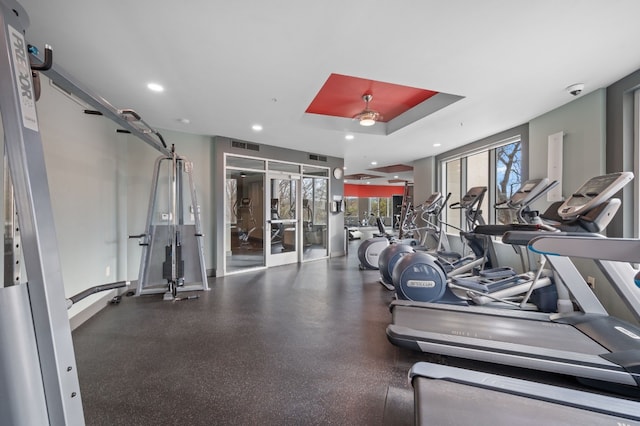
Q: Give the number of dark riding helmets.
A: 0